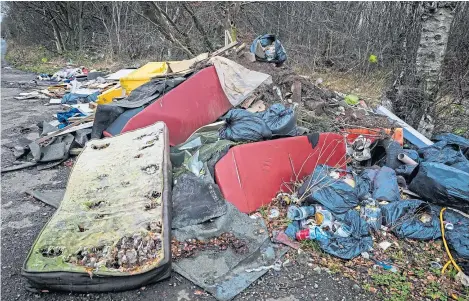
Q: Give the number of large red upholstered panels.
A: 2